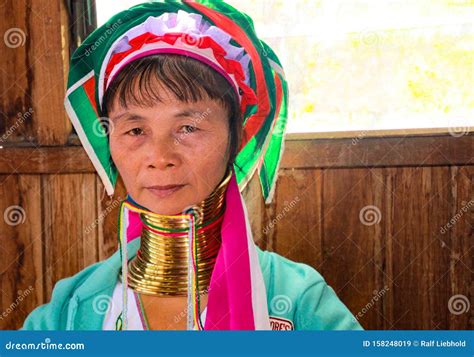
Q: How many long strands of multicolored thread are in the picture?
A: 2